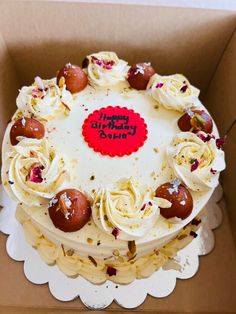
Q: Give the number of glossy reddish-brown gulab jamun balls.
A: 6